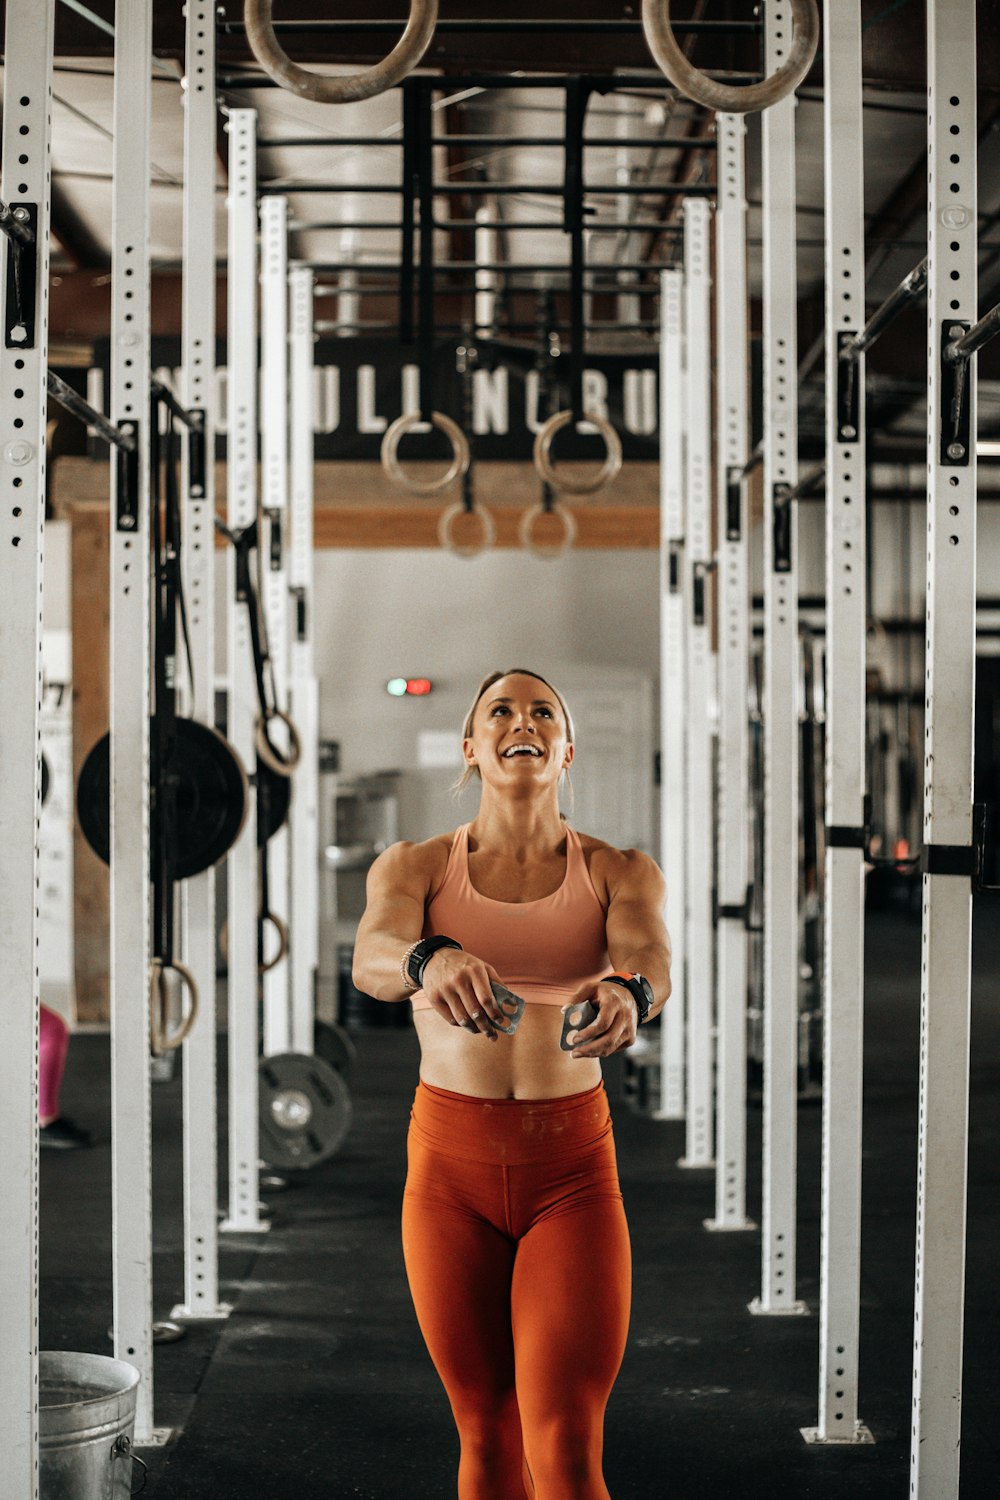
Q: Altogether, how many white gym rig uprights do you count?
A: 12